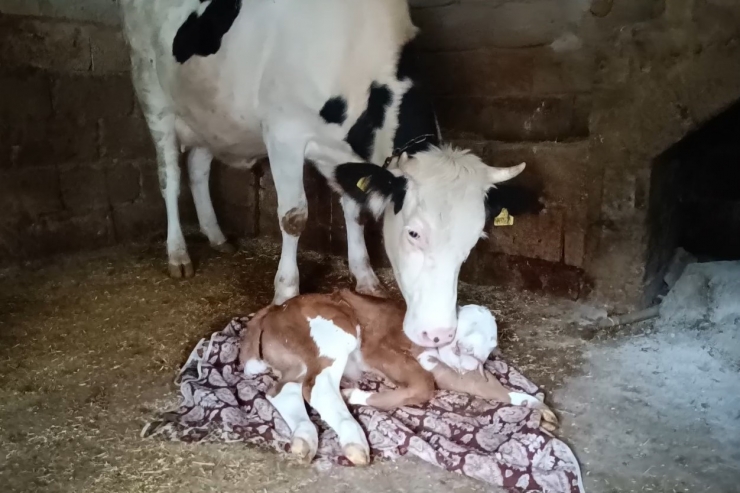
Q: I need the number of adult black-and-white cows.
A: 1